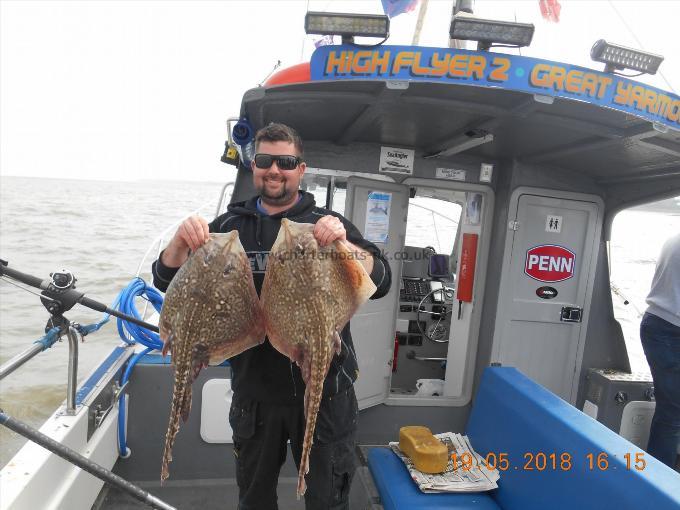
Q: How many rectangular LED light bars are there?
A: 3